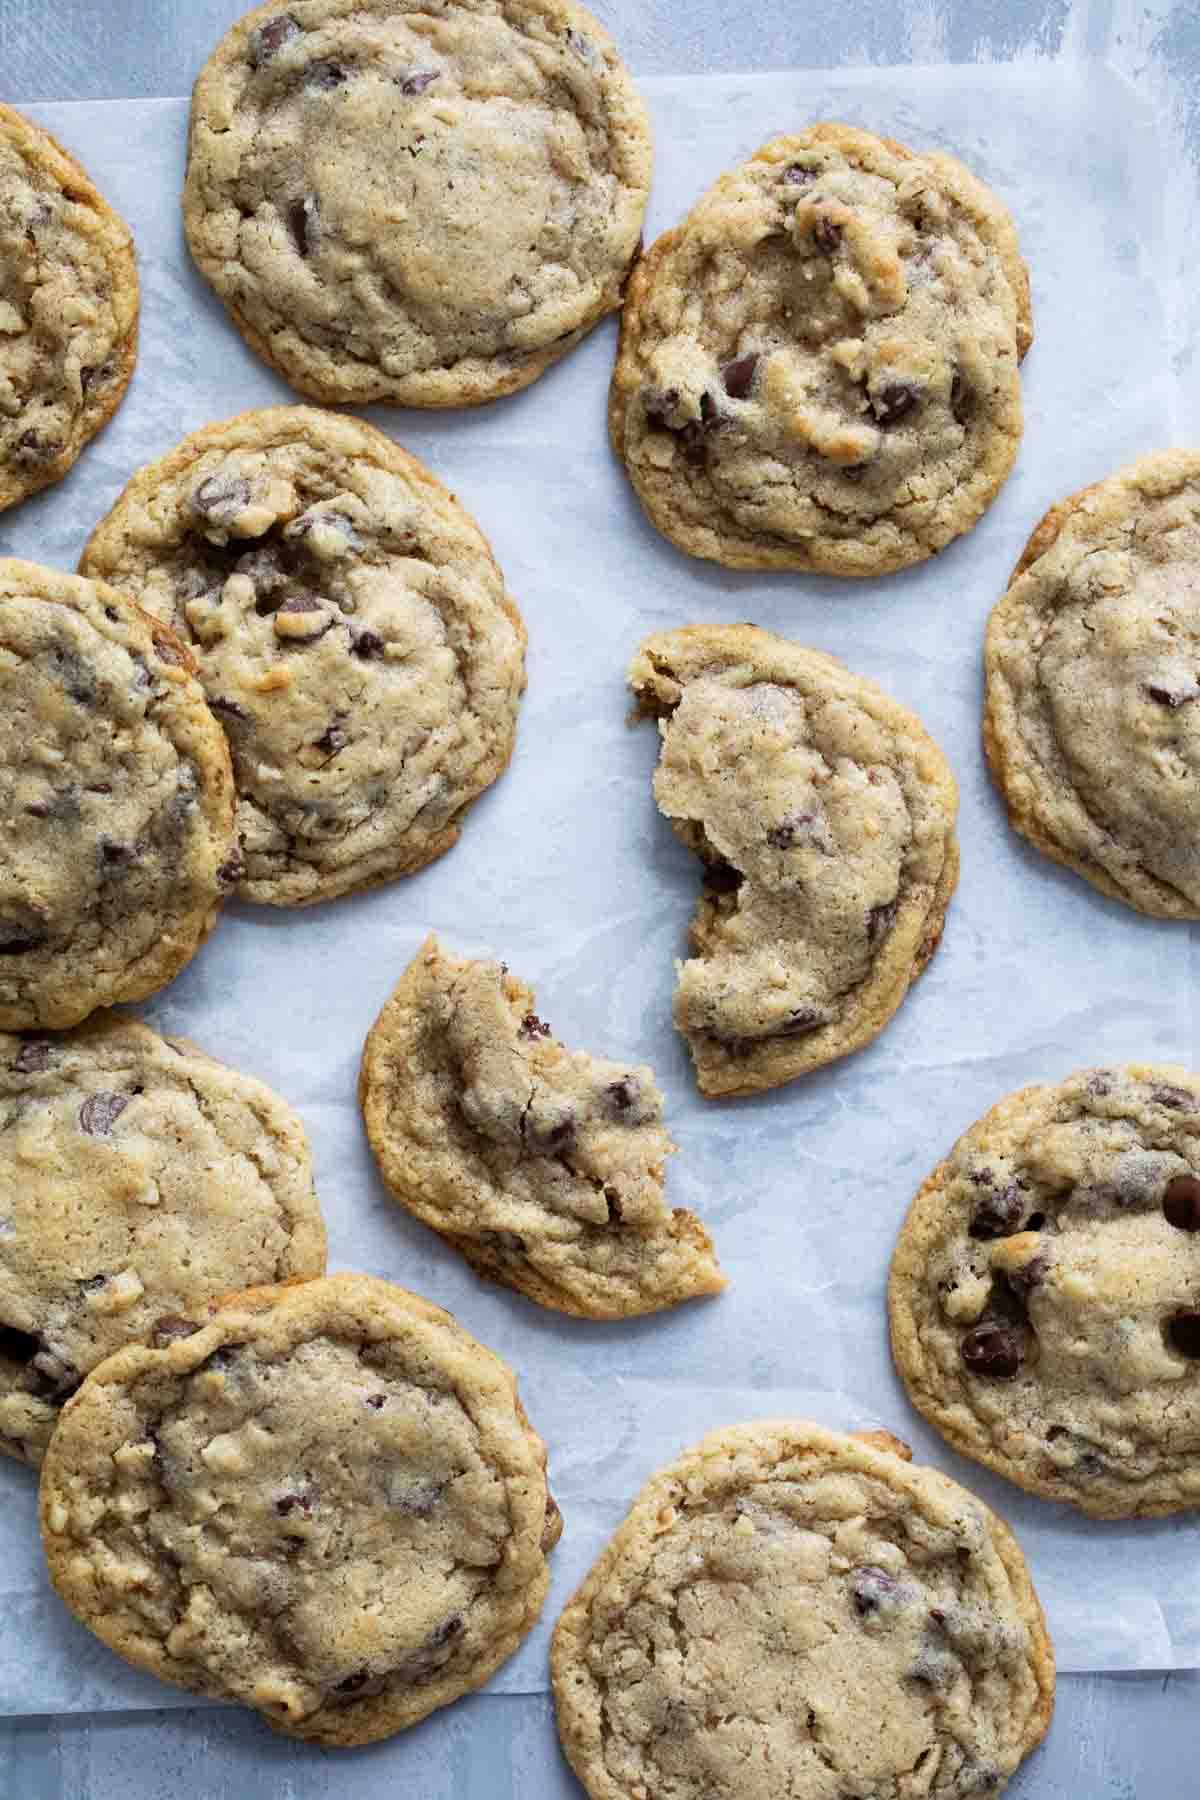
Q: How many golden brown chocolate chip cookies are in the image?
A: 11